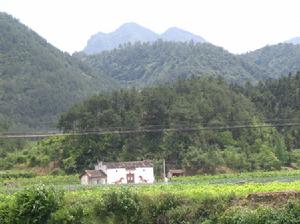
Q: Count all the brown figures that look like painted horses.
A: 2